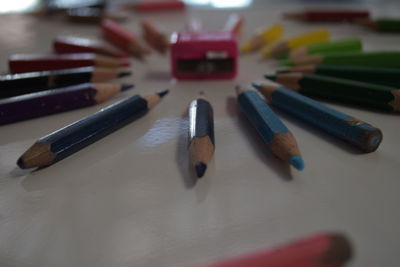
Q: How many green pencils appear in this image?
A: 5